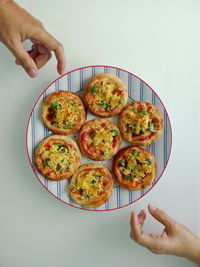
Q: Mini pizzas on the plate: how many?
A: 7